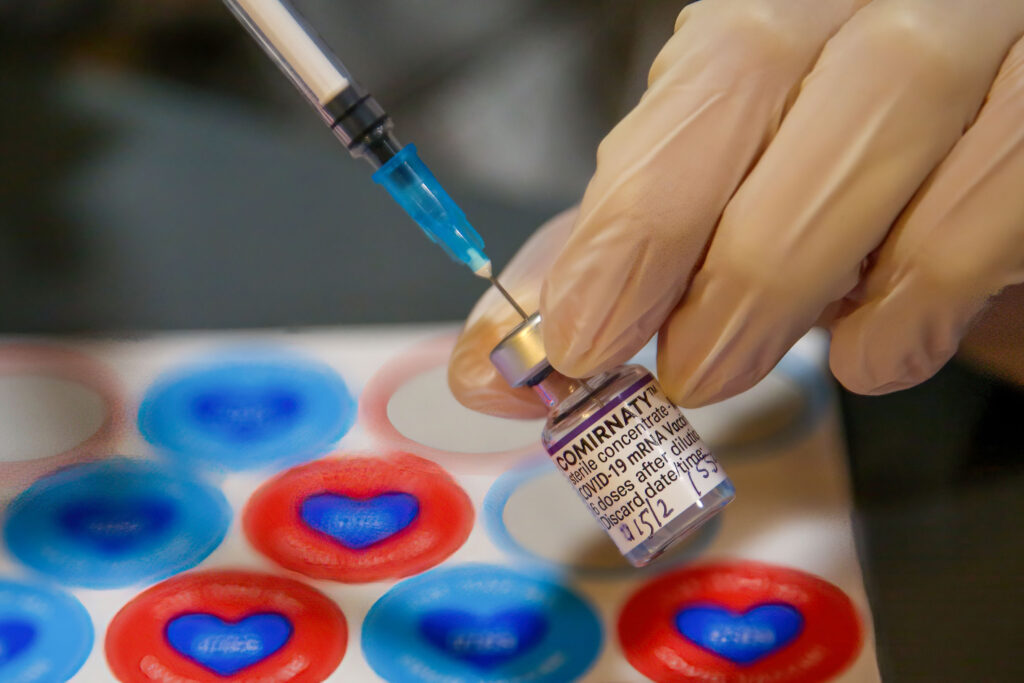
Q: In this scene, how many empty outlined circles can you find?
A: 4